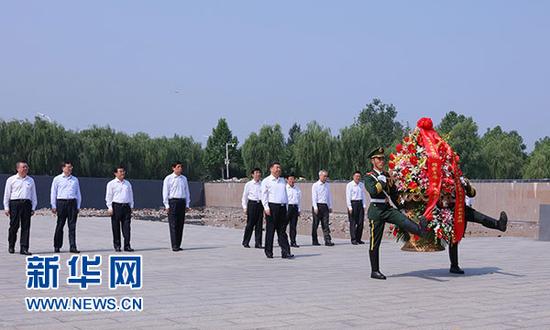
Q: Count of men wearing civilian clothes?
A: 9